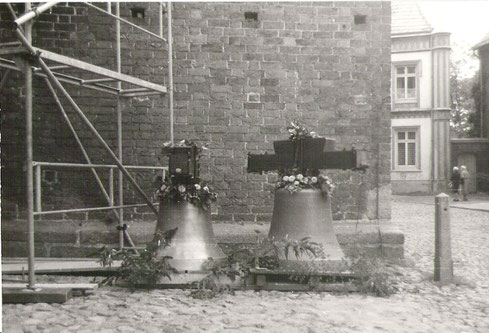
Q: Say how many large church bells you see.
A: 2